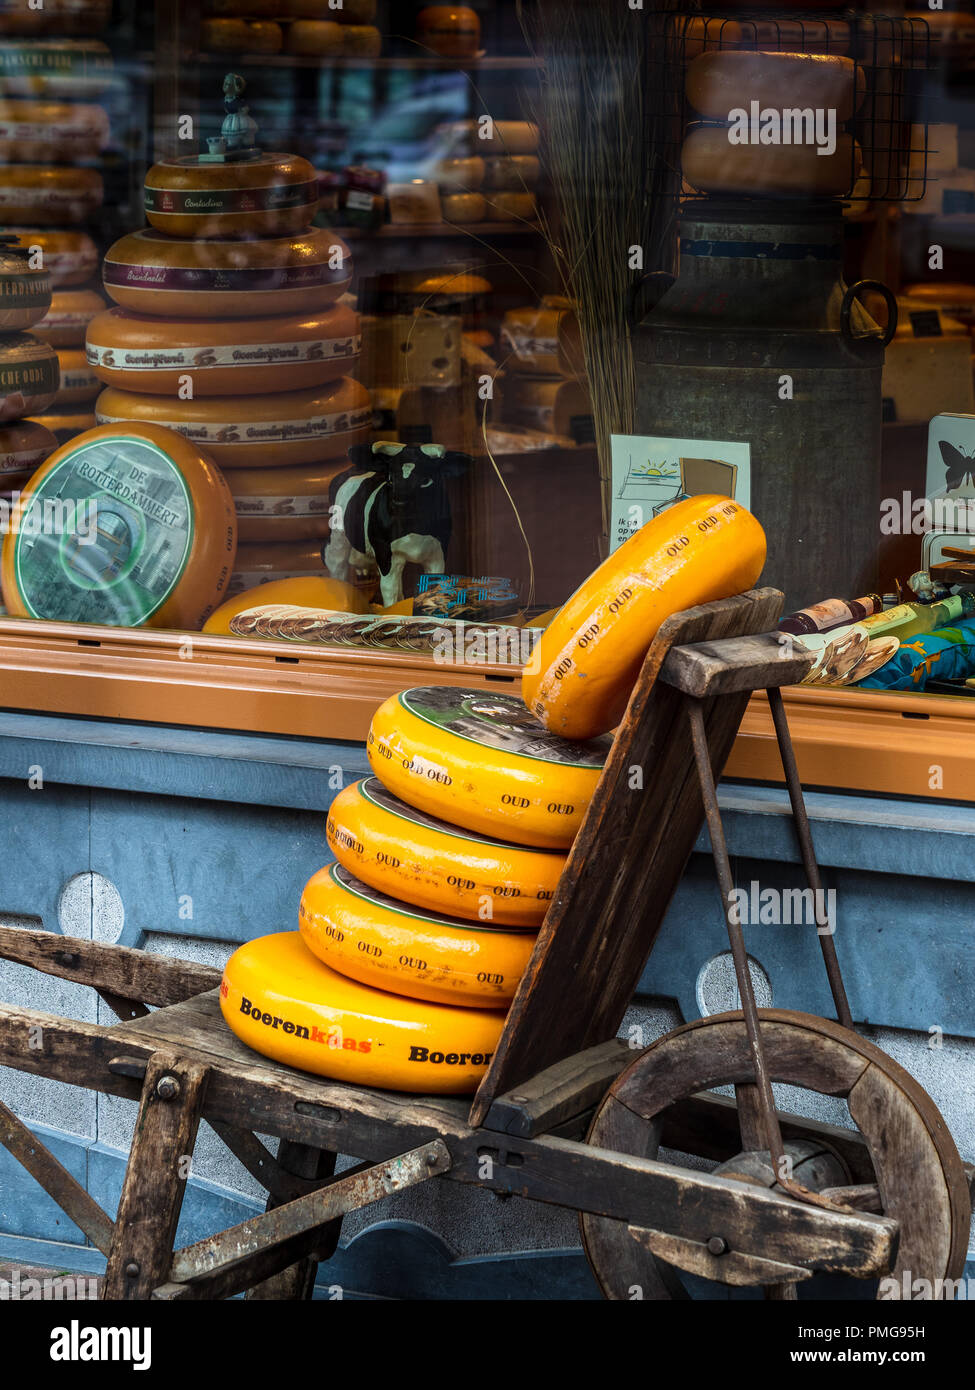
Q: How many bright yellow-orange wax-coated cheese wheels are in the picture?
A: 5